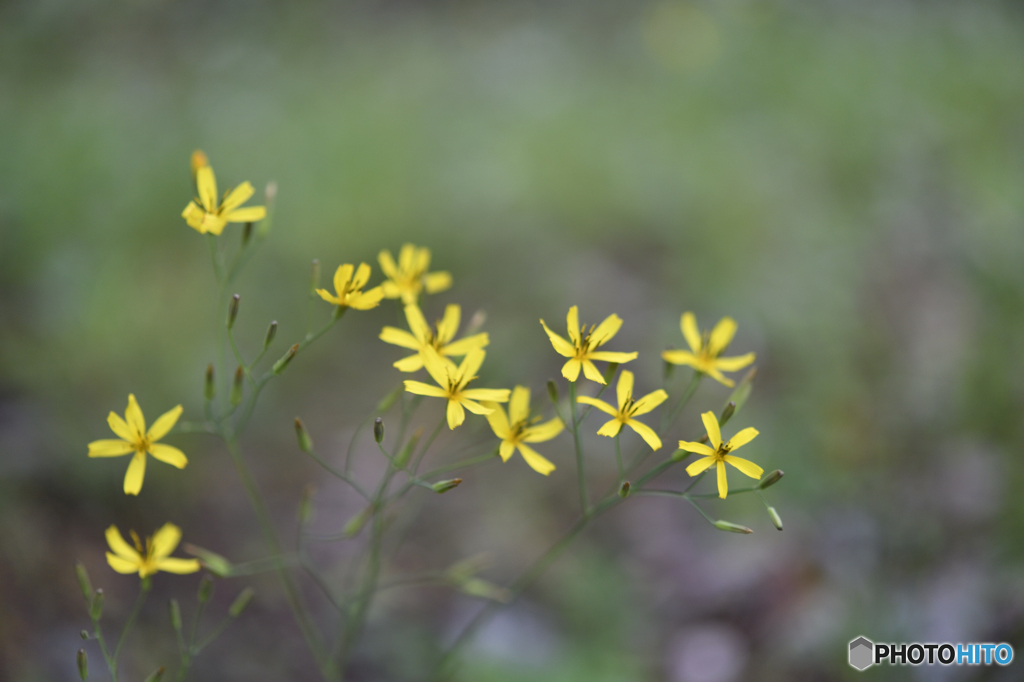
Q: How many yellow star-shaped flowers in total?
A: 12